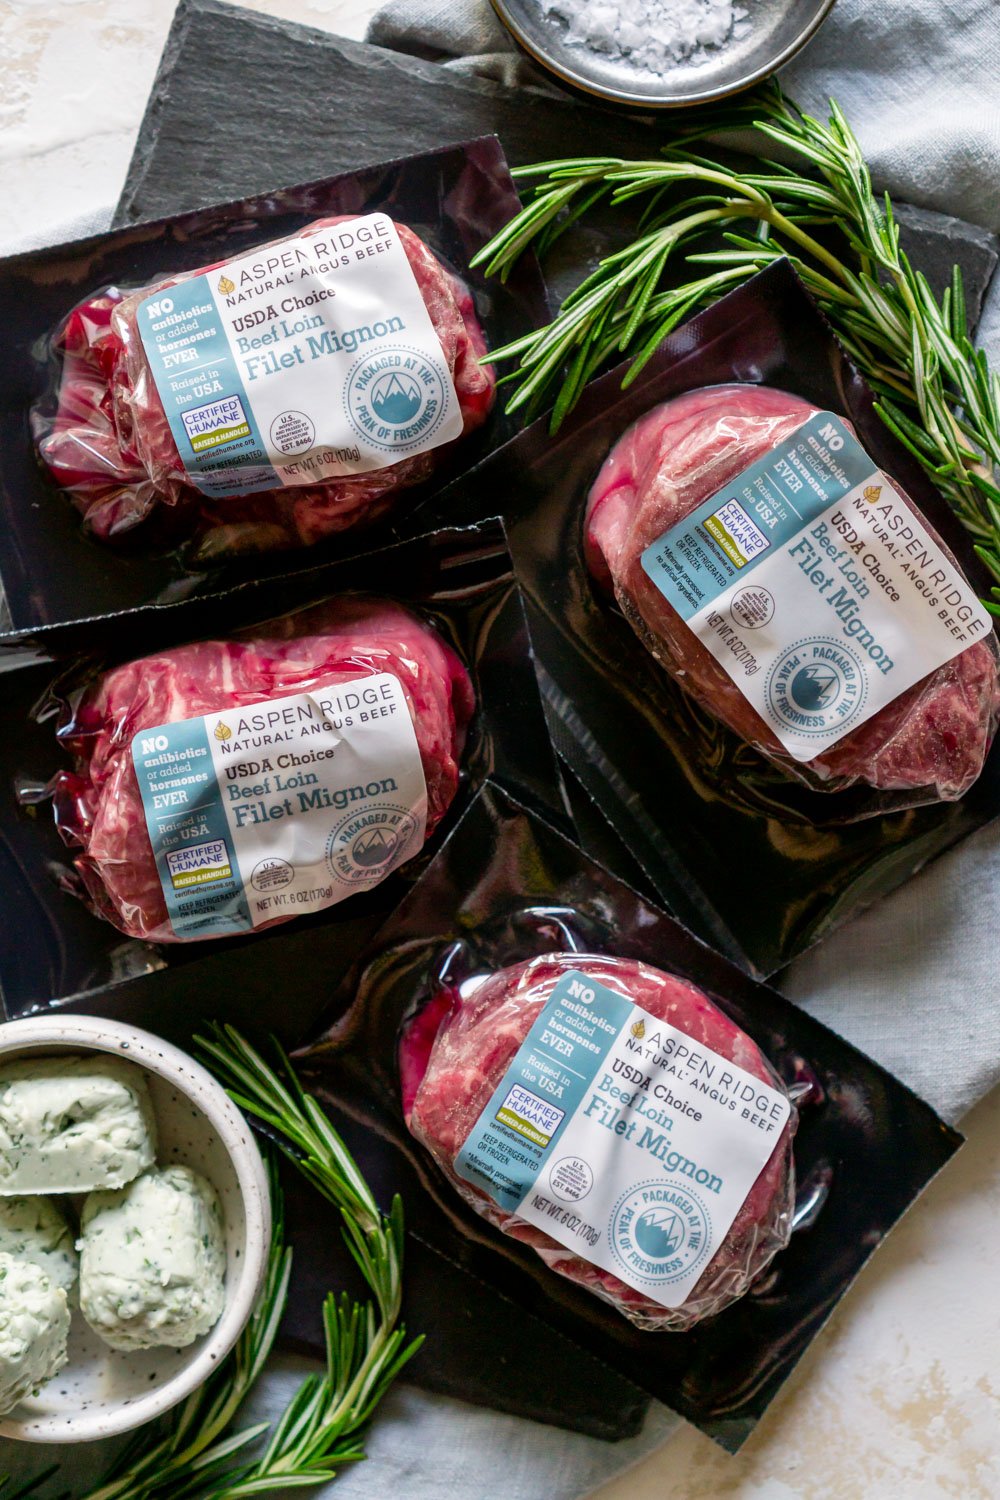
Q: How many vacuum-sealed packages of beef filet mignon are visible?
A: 4